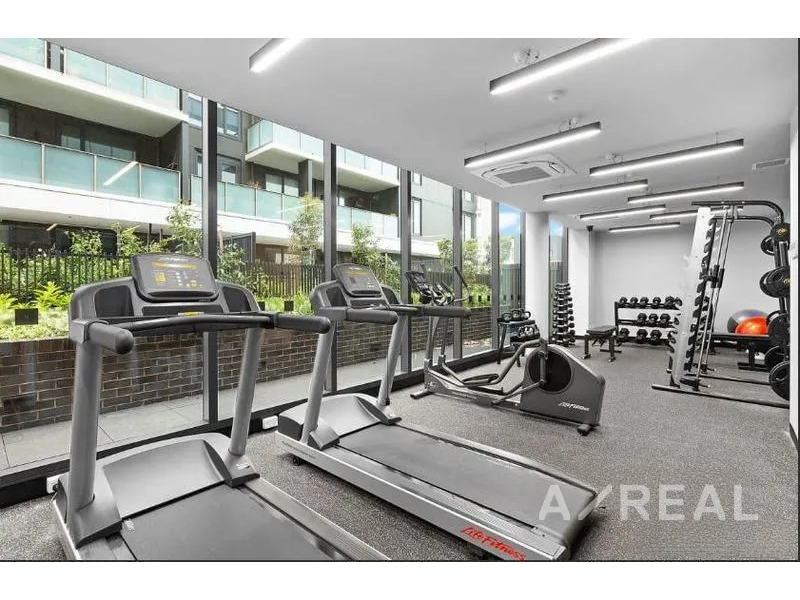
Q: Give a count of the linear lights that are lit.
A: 9